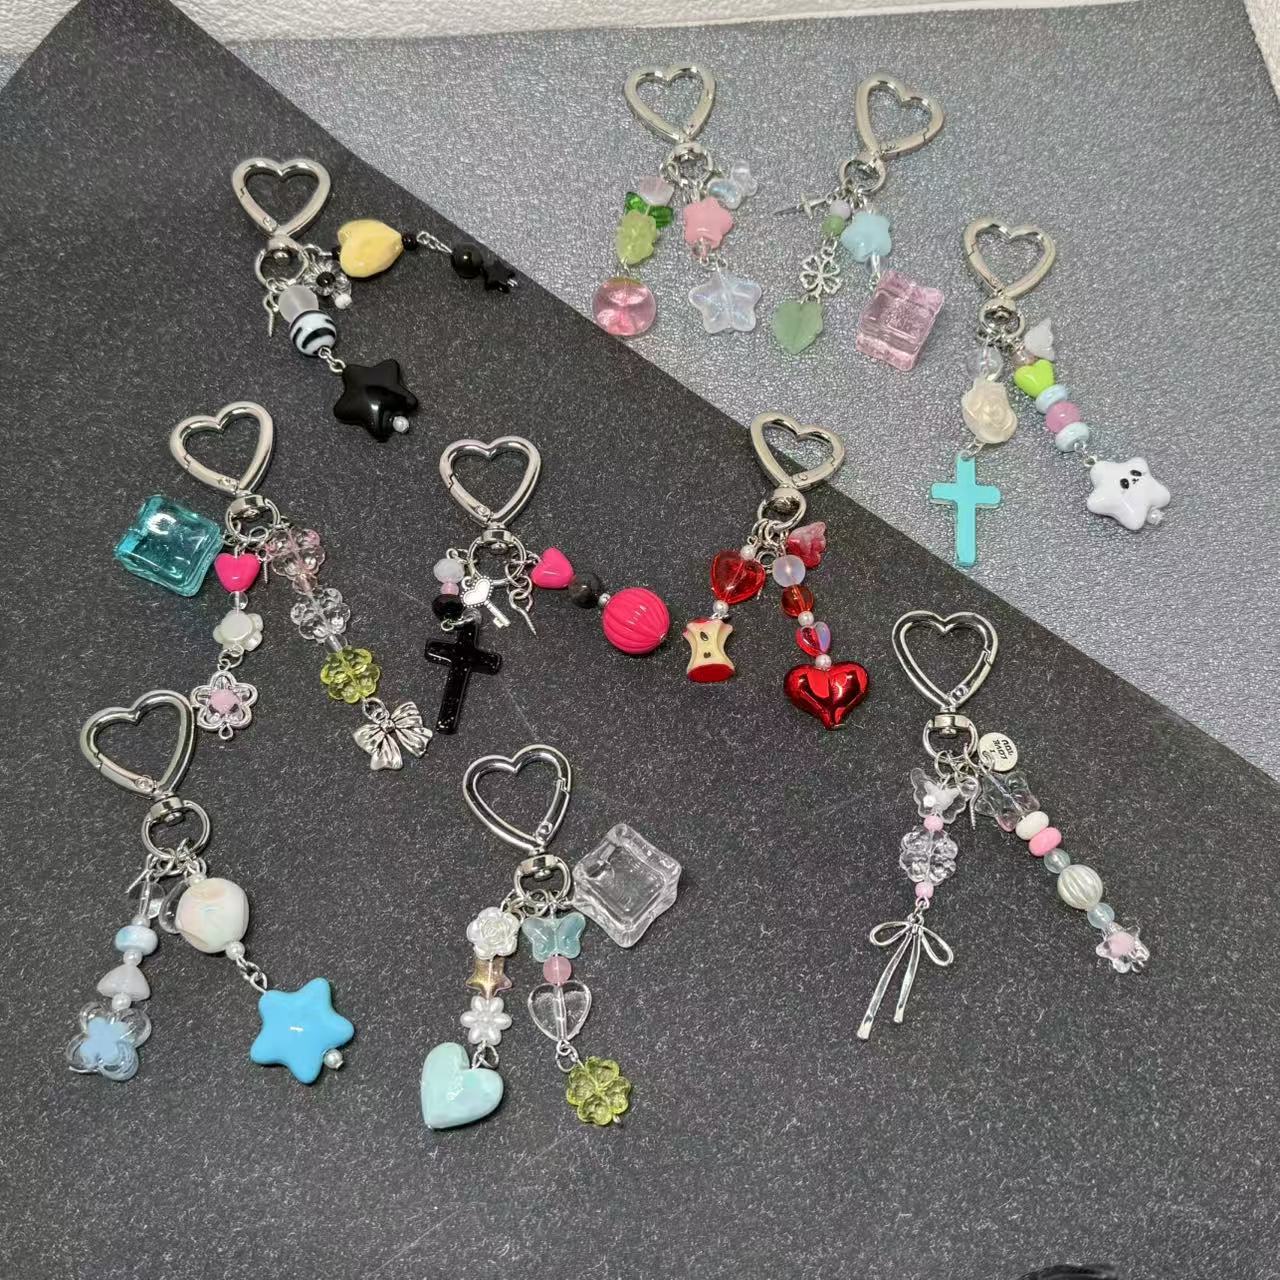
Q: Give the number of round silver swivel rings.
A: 10